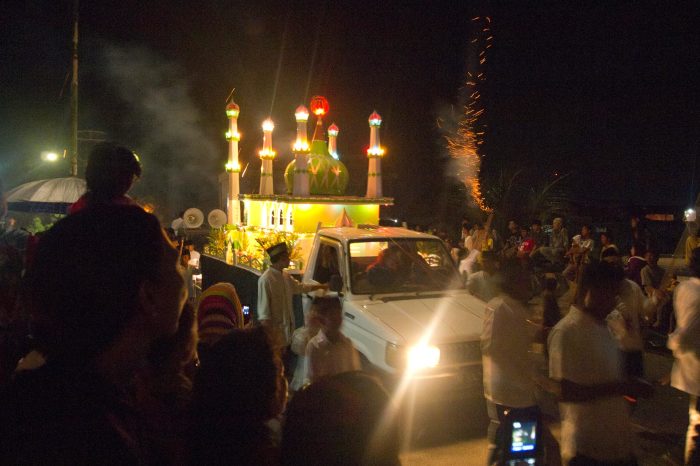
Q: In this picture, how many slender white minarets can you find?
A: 5